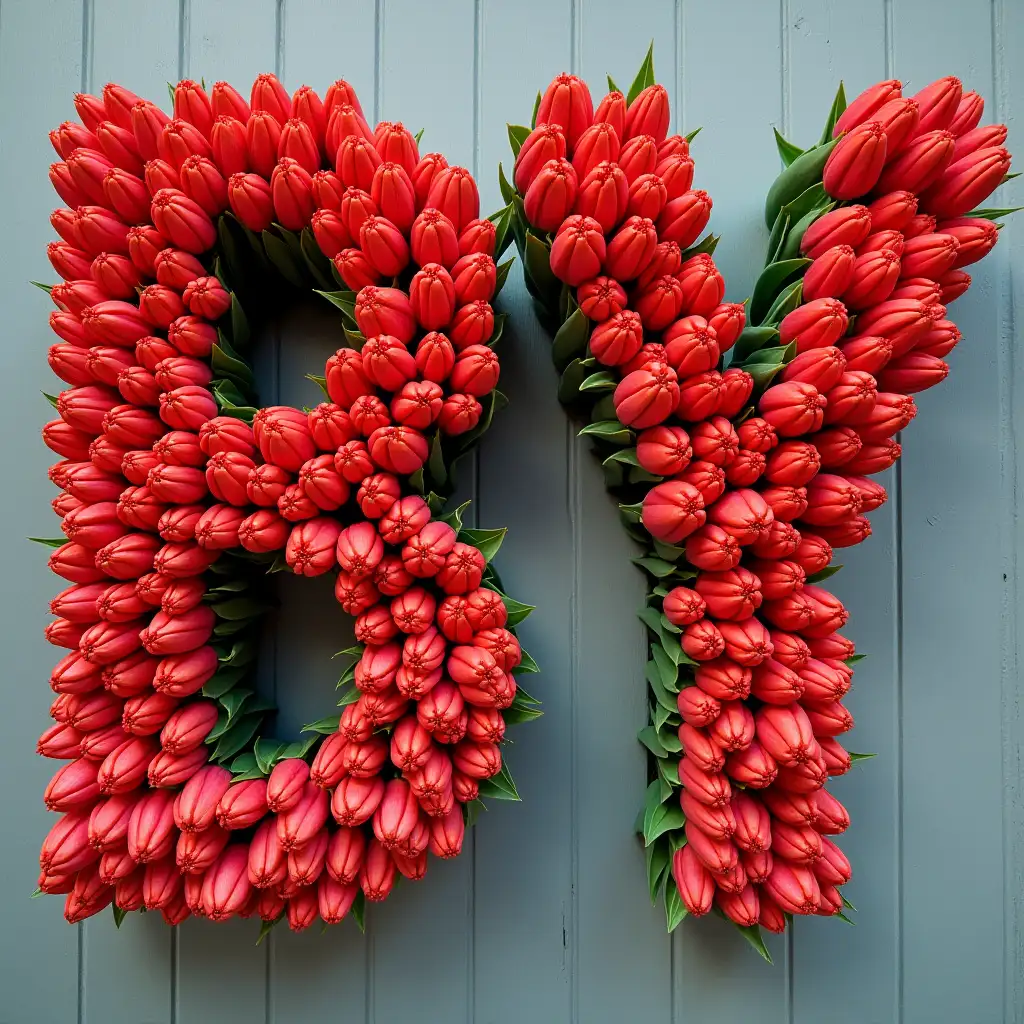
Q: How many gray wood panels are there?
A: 11